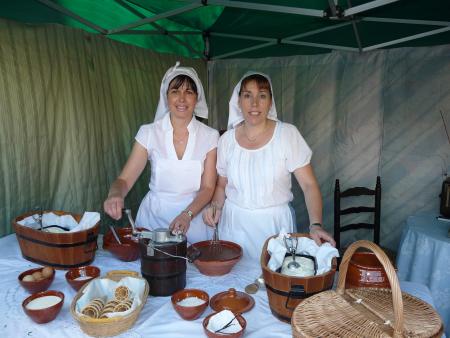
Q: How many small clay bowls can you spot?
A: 5